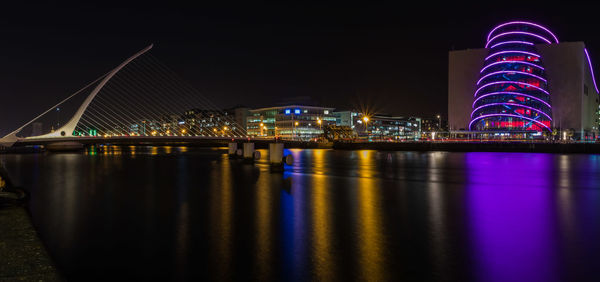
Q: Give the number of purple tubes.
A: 11